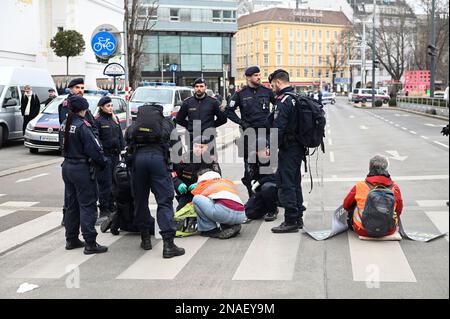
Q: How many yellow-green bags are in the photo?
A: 1